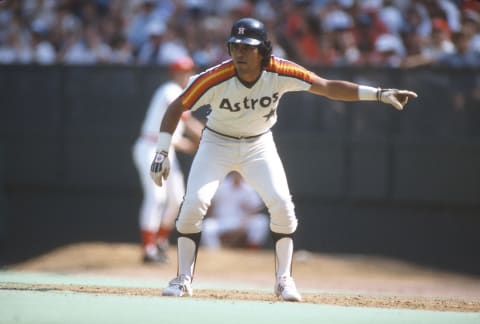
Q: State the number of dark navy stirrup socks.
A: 2